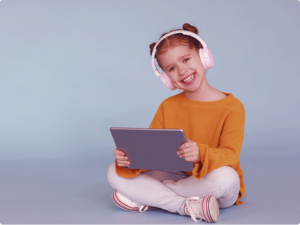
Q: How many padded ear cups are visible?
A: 2